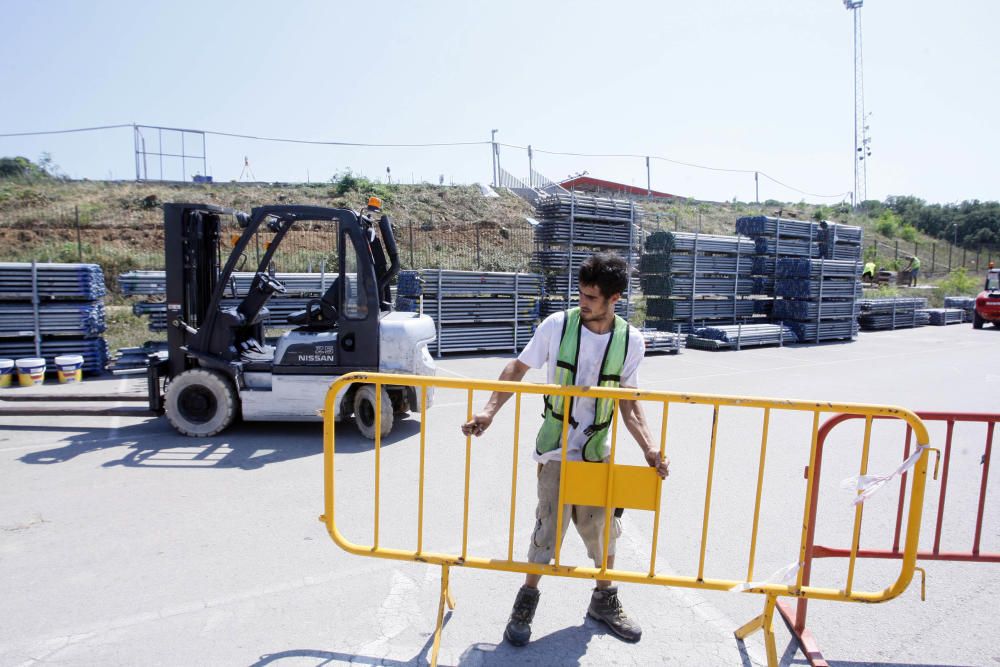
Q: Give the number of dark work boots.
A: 2